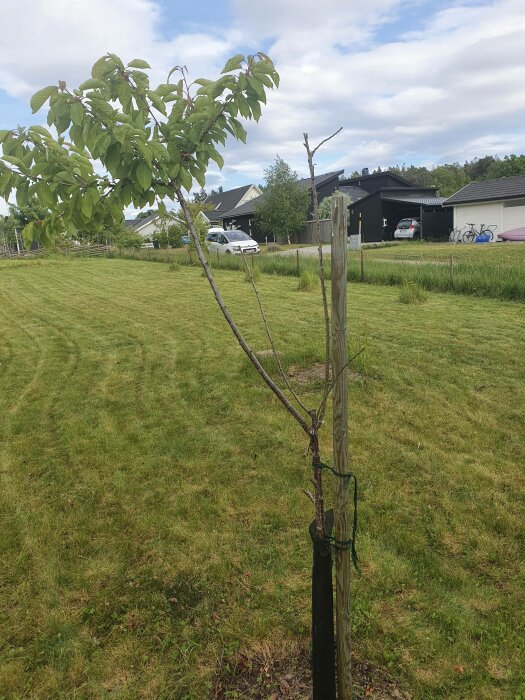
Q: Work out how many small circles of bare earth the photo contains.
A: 2